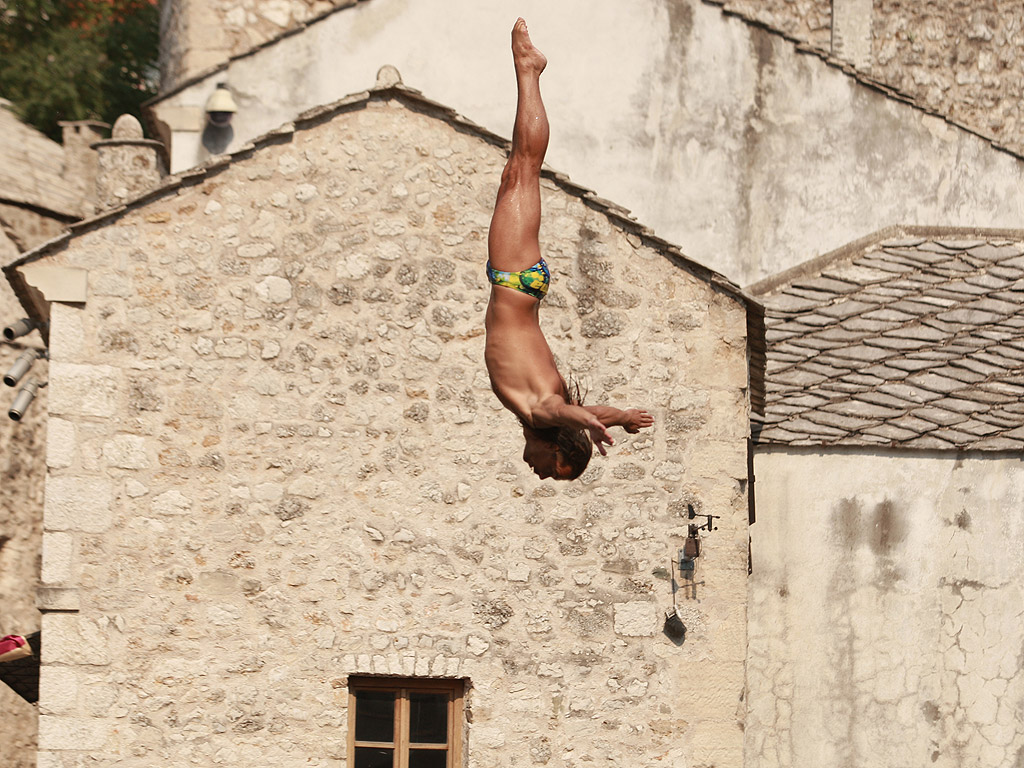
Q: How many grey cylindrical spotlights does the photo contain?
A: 3